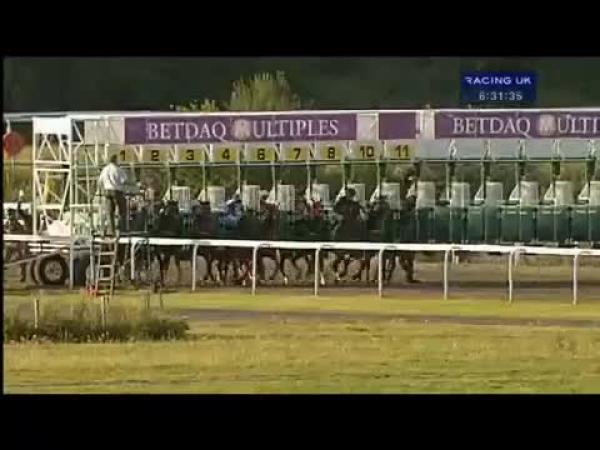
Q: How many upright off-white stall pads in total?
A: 13